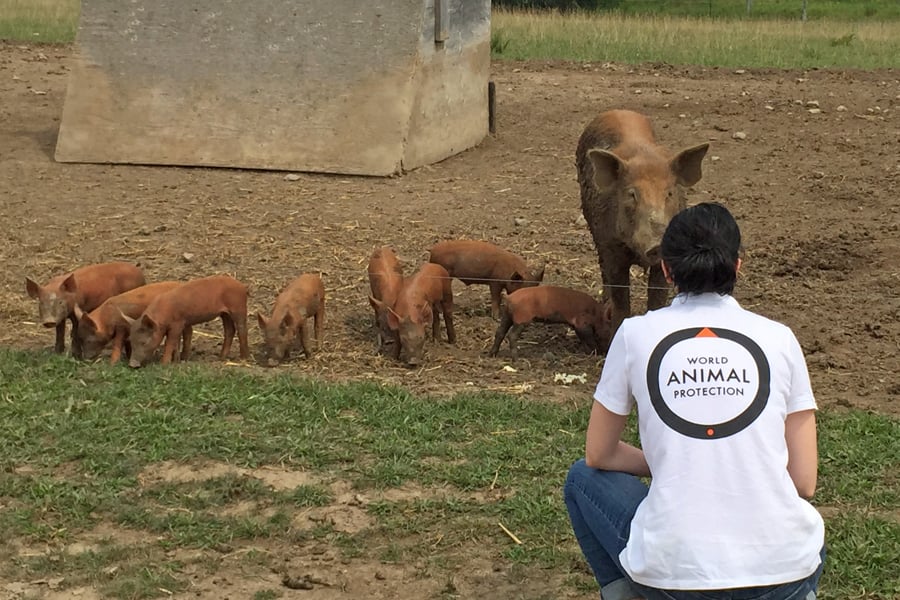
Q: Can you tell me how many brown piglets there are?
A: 8